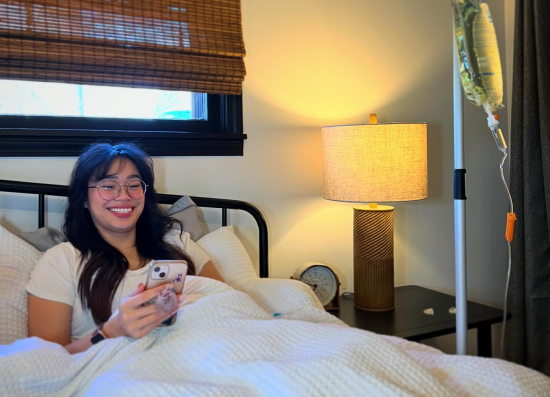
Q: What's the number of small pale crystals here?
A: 2